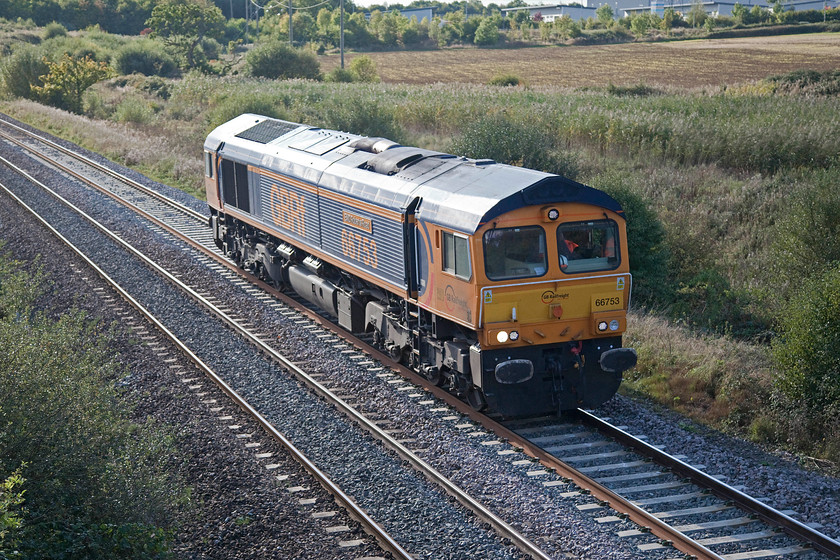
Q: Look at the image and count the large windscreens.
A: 2